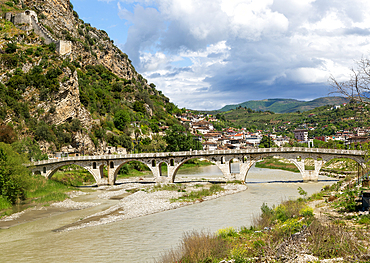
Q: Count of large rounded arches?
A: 5